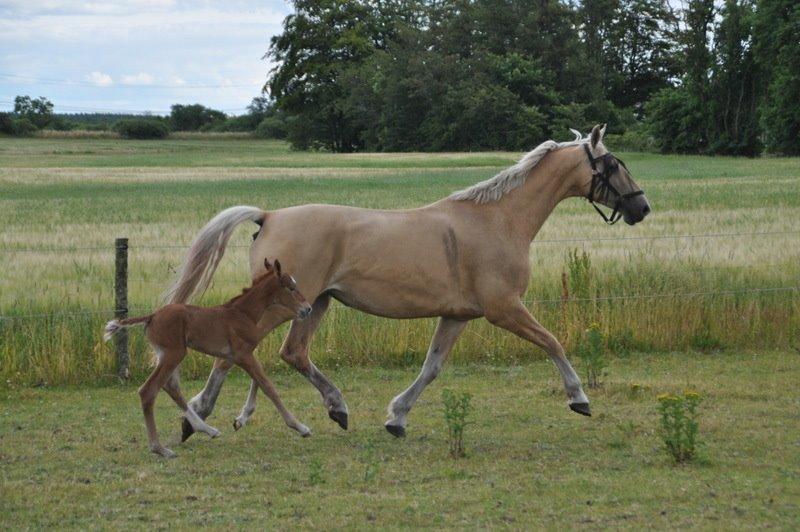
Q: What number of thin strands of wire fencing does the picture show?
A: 2